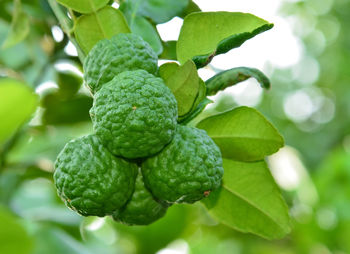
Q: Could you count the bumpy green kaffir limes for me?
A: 5